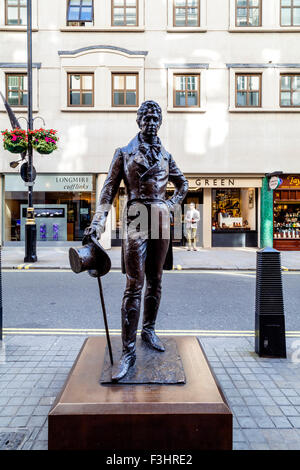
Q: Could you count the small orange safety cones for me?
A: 0